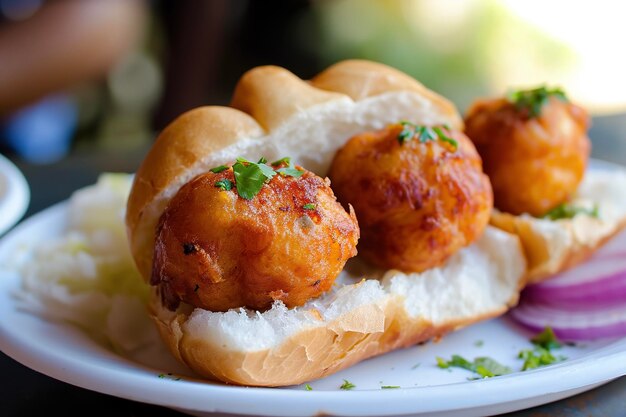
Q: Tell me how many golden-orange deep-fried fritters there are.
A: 3